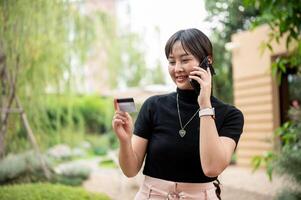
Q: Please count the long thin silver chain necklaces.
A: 1